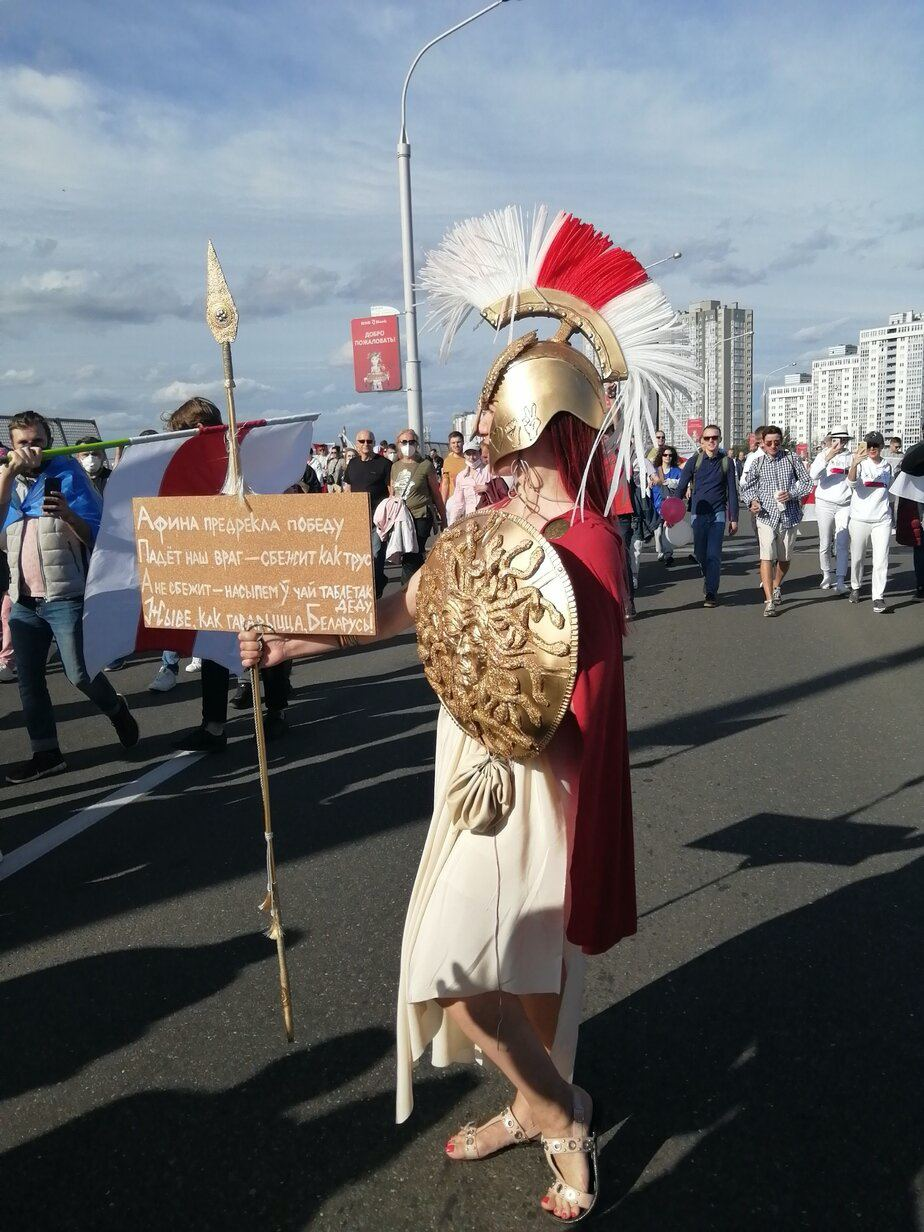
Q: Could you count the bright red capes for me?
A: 1